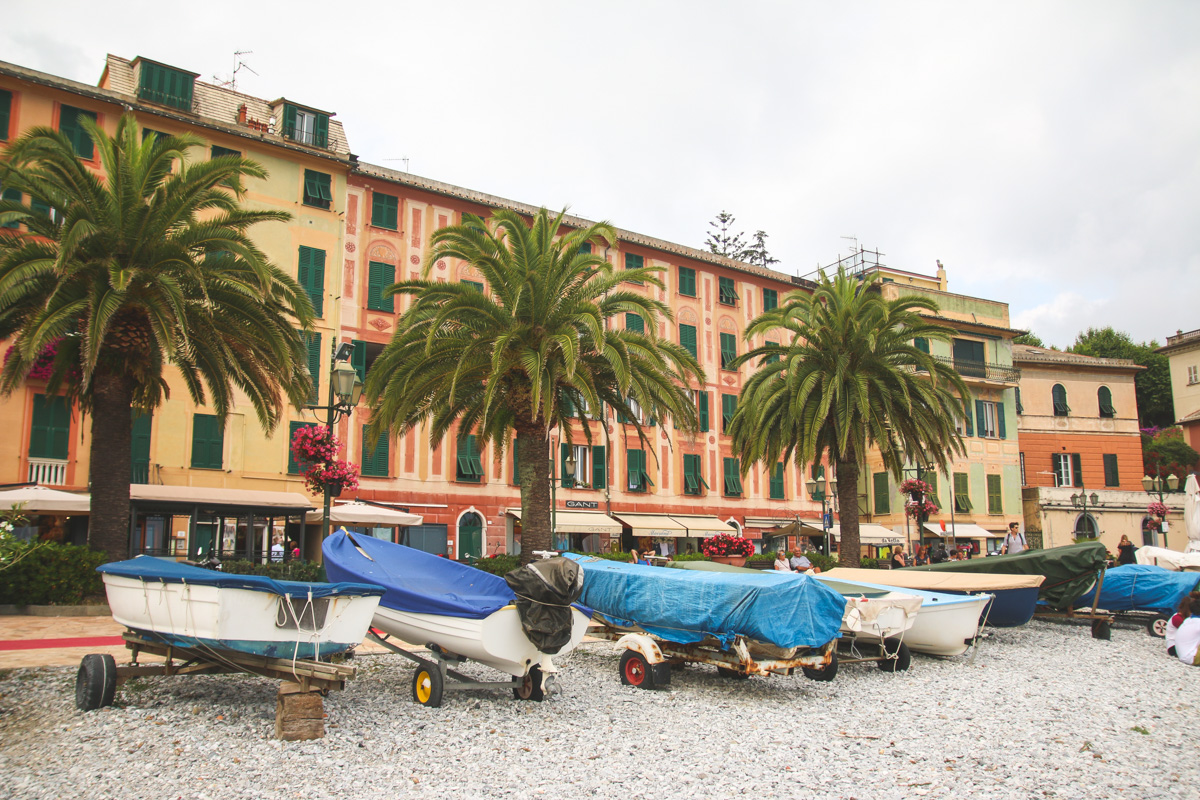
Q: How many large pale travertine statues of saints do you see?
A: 0